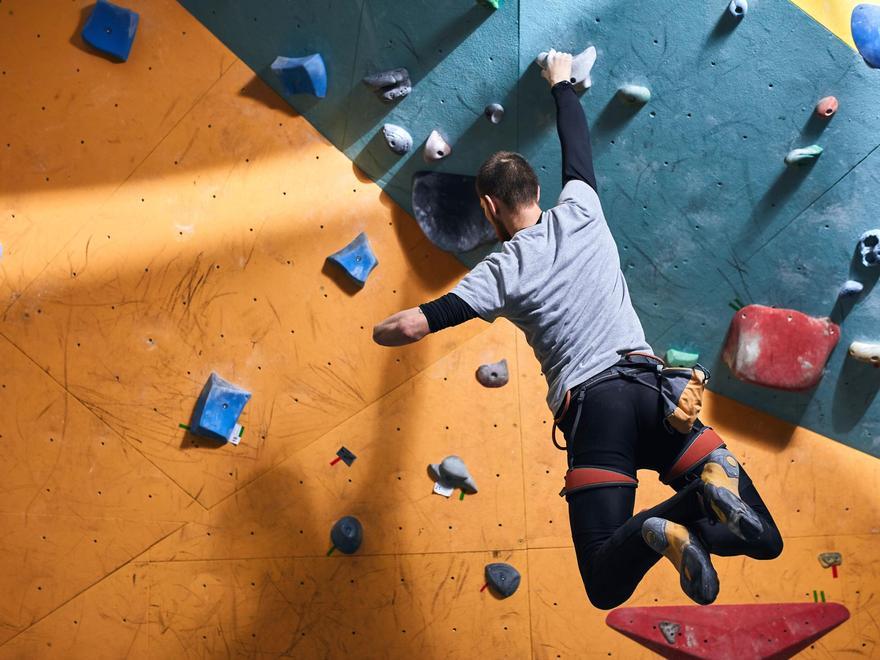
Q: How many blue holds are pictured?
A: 5